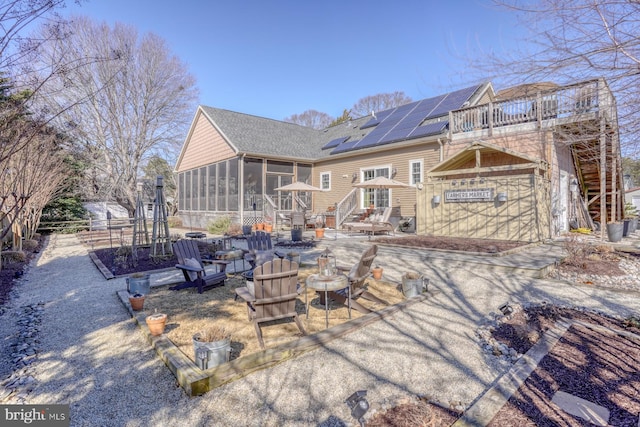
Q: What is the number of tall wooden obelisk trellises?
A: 2